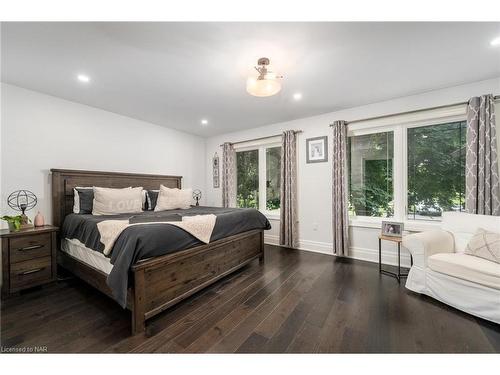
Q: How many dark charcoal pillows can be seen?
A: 2